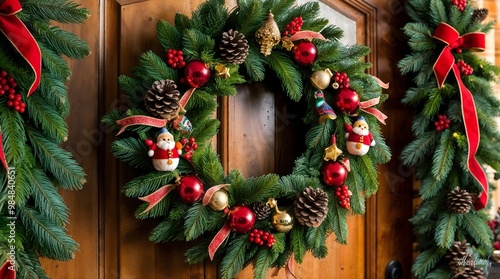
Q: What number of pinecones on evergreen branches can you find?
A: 8